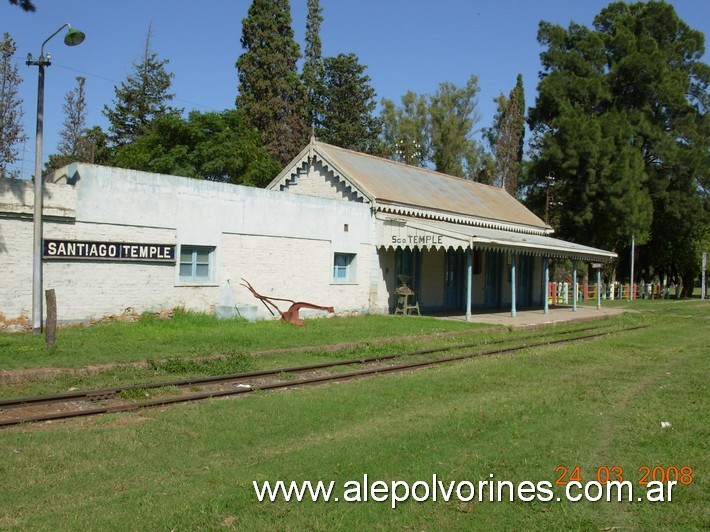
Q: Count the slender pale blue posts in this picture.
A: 5